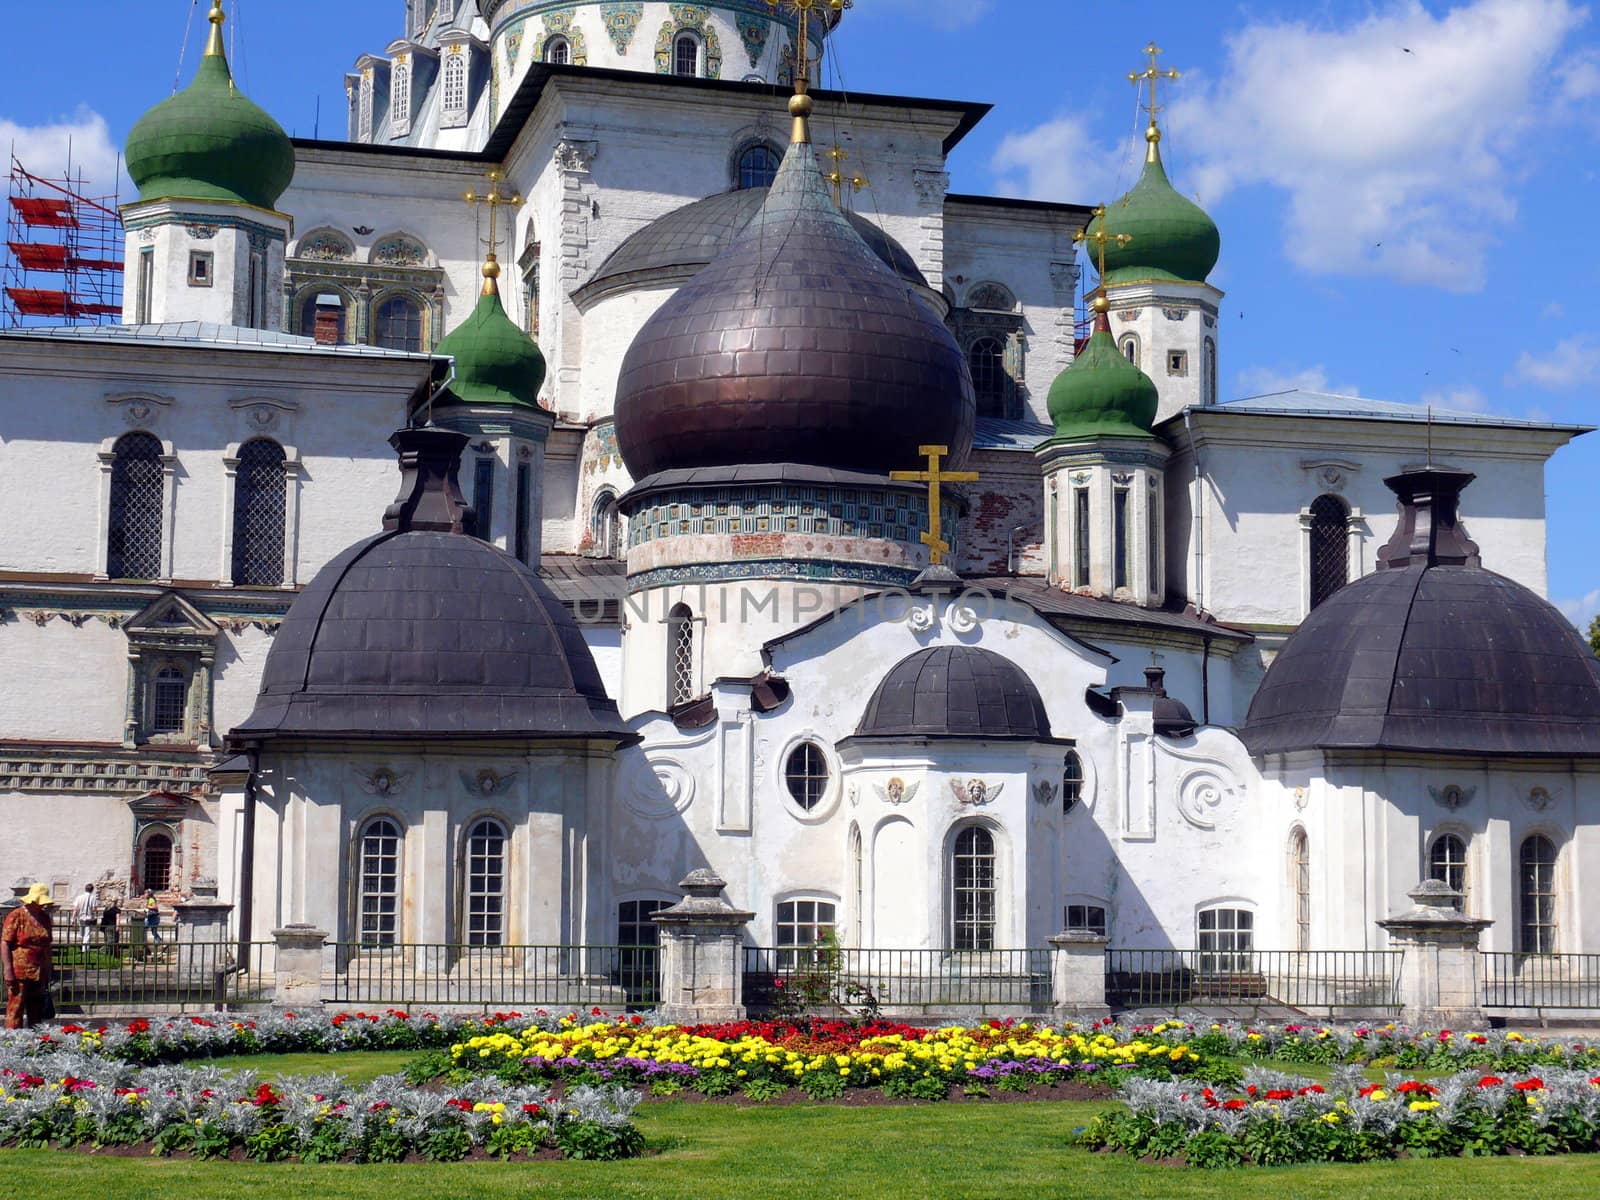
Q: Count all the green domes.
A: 4